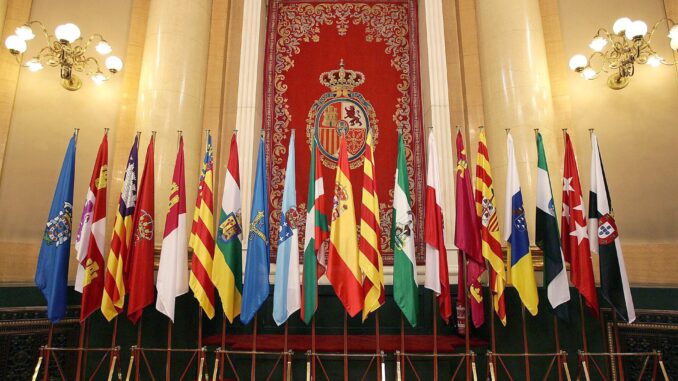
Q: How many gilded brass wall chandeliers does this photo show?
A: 2